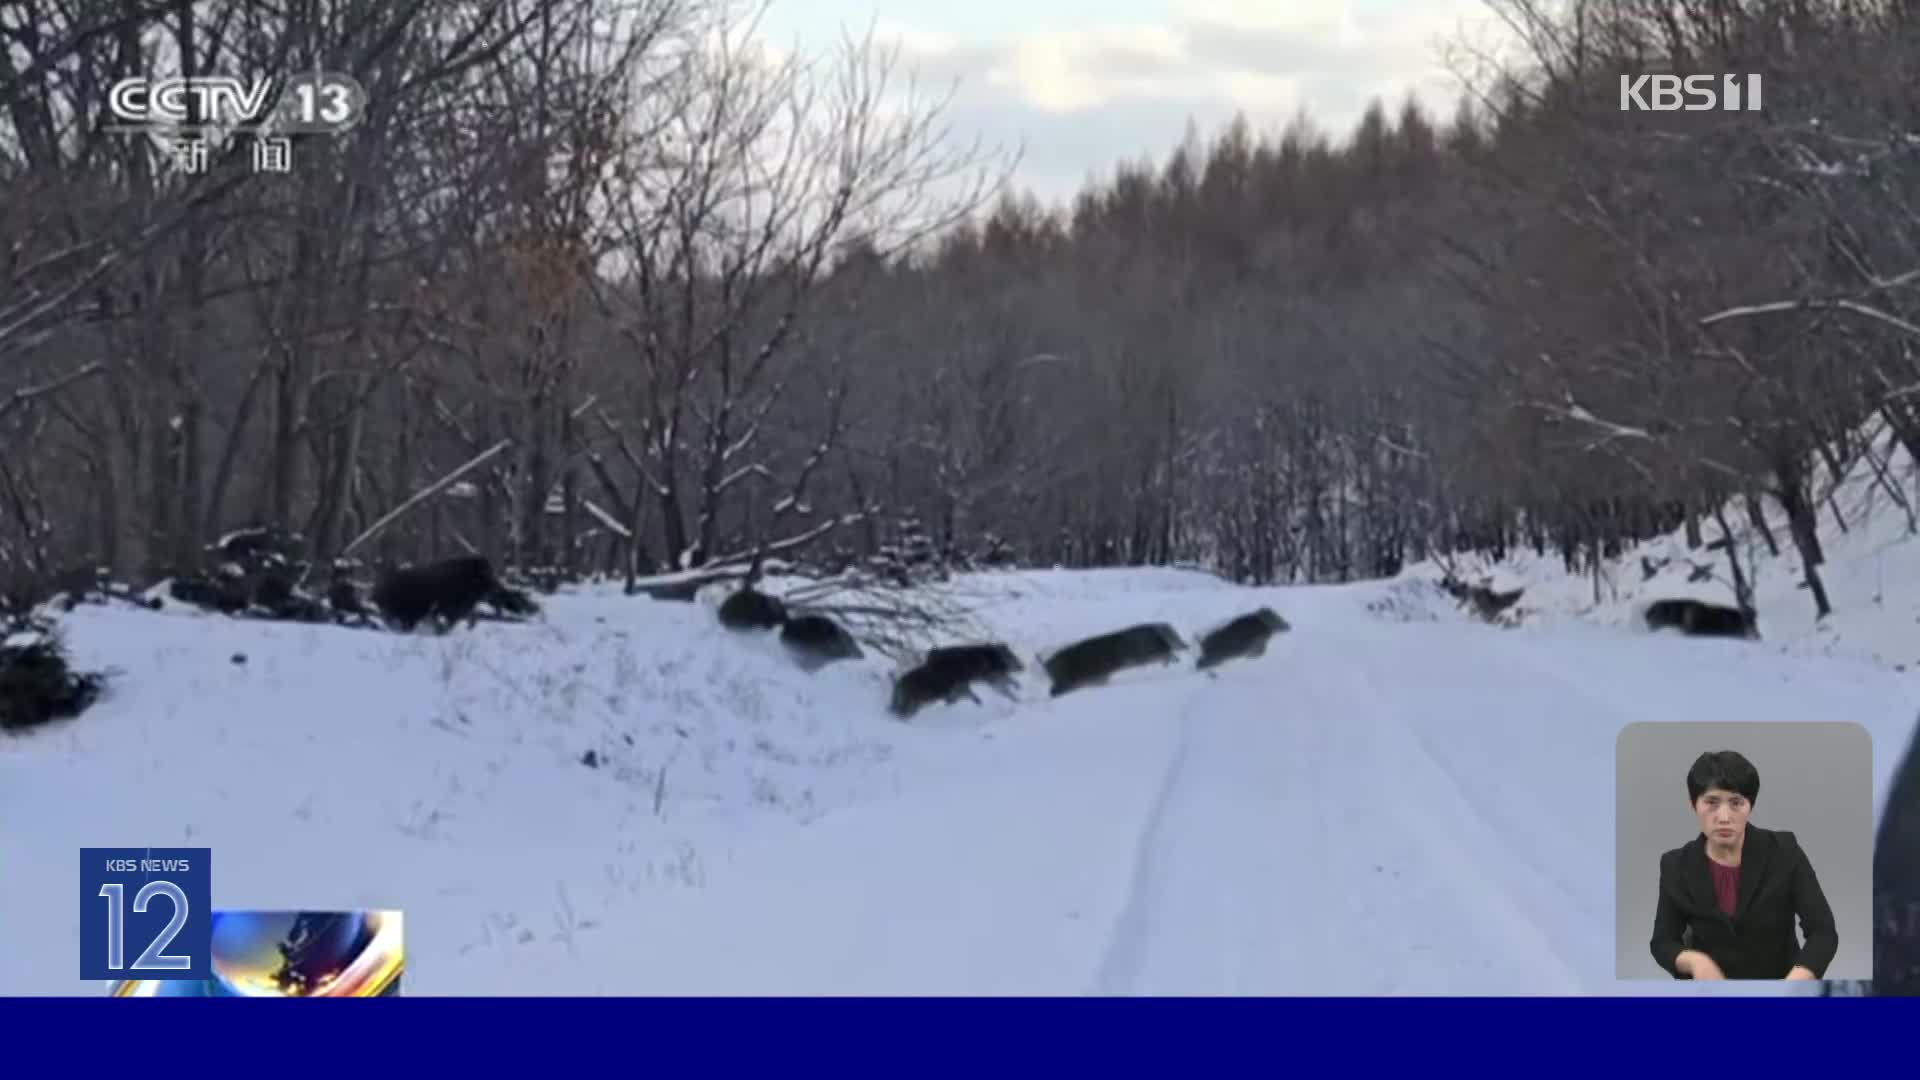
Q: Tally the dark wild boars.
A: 7